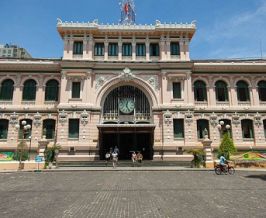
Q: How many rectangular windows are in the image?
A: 11